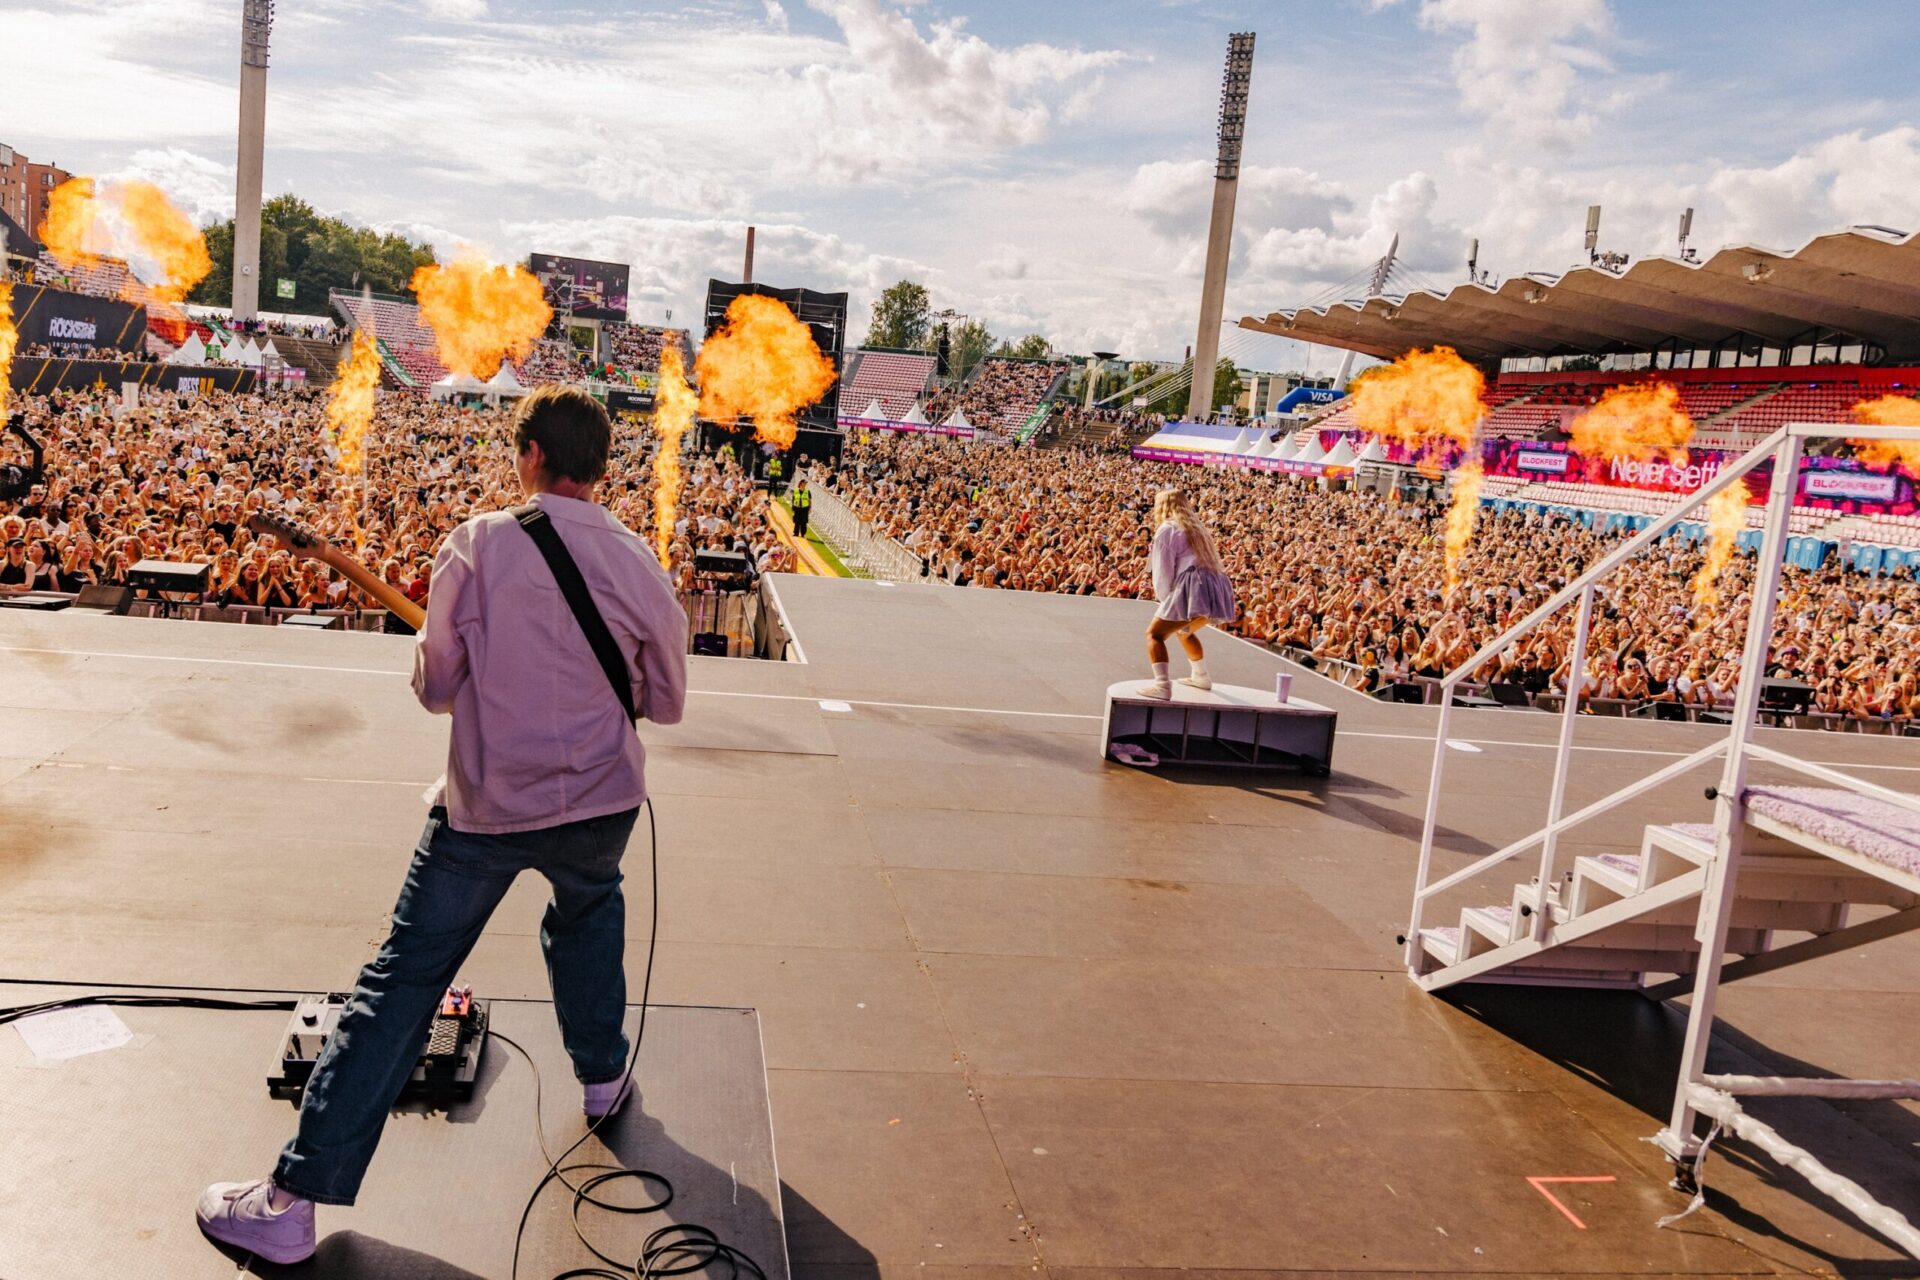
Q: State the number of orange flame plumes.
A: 11